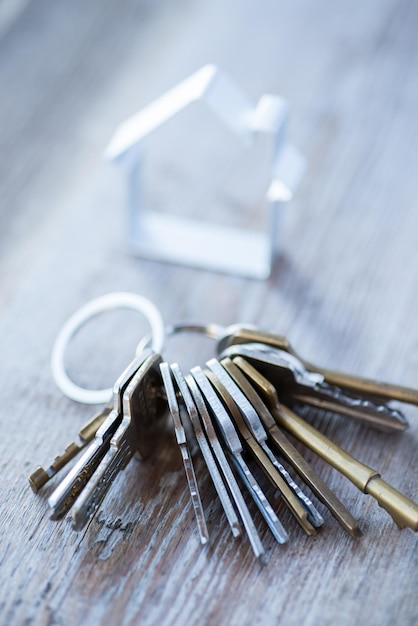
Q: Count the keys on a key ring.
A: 13